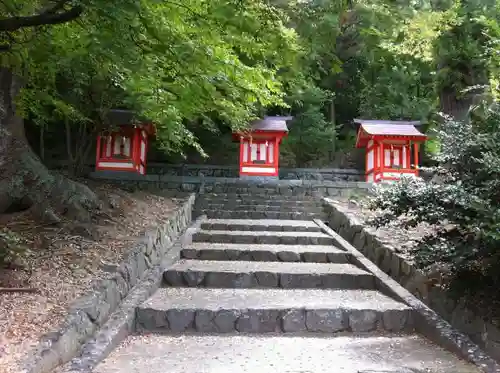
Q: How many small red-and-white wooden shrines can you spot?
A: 3